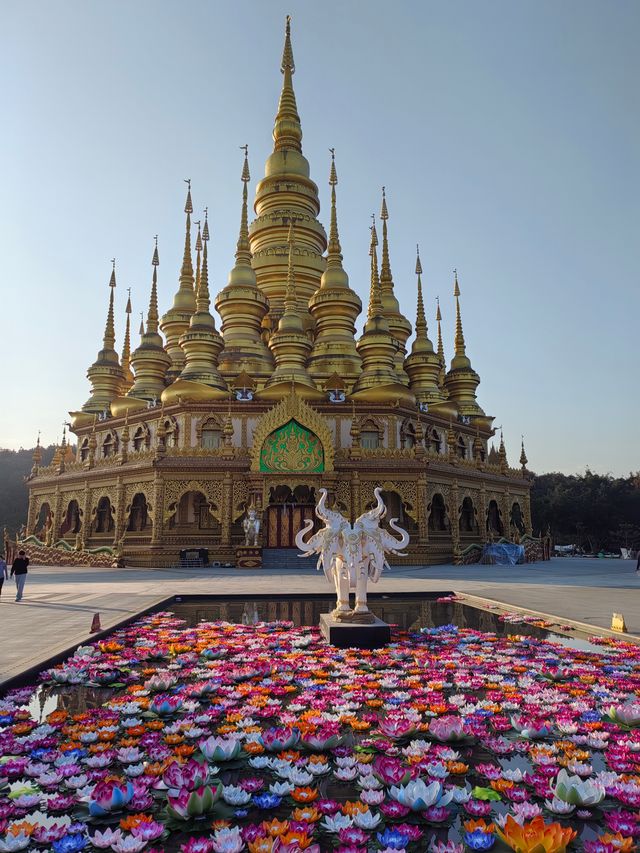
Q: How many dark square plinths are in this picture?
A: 1